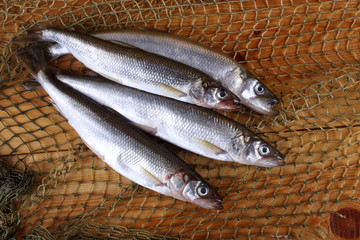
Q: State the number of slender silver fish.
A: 4